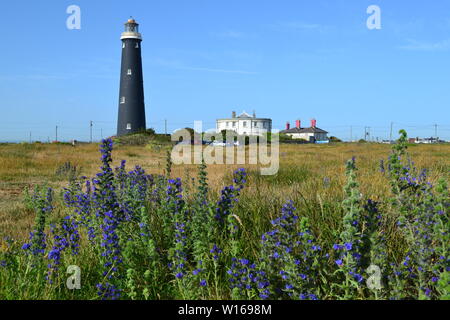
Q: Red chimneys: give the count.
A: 3